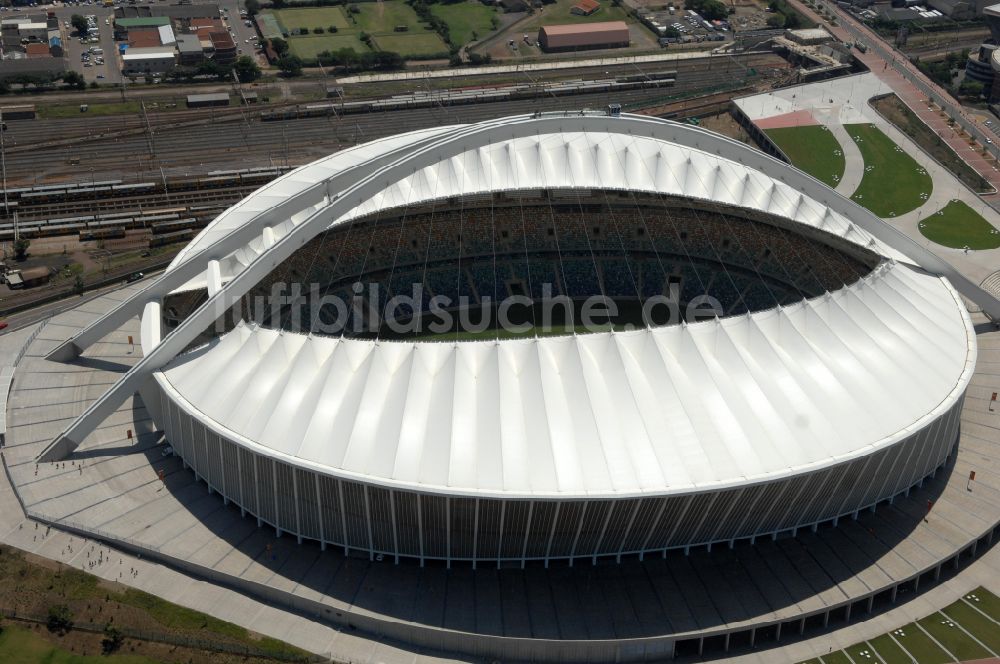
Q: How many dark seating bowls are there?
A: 1